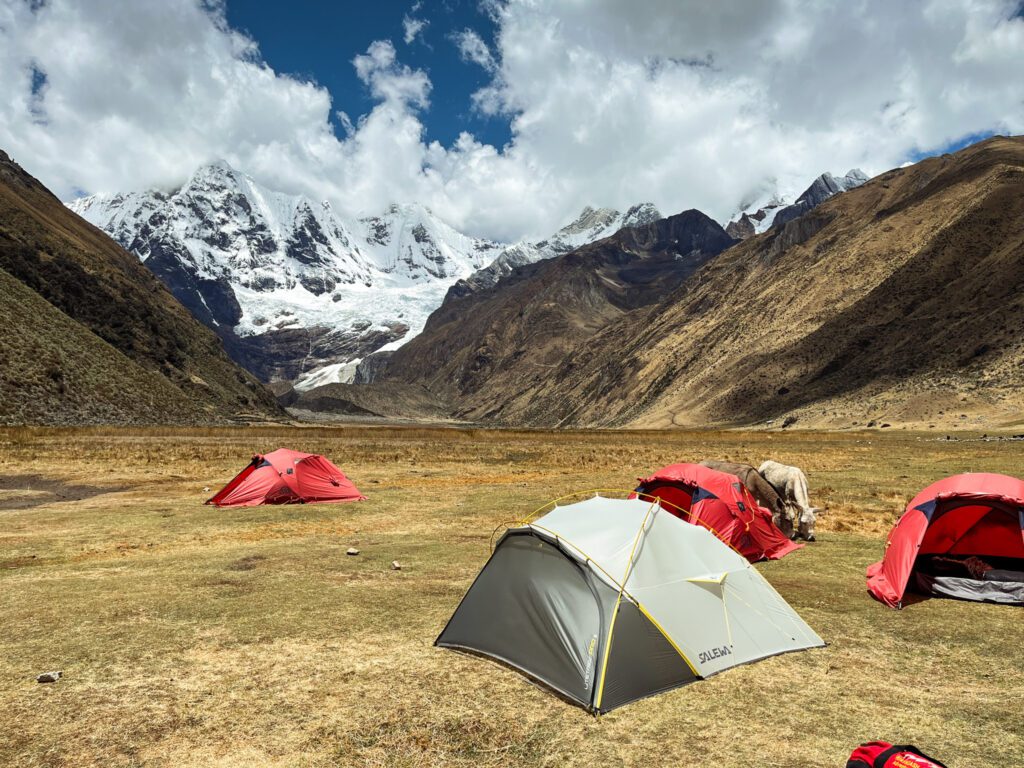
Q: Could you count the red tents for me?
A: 3